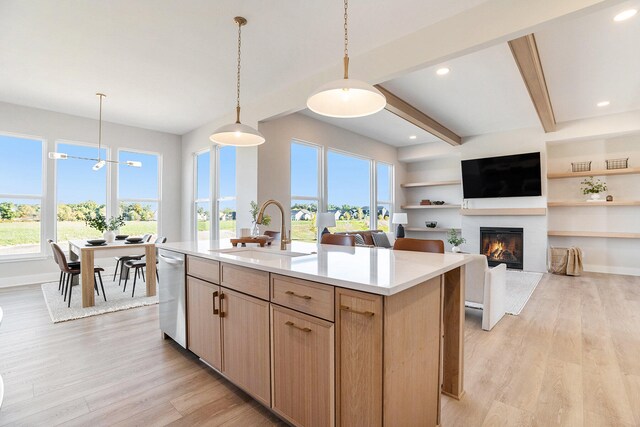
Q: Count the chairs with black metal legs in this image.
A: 4